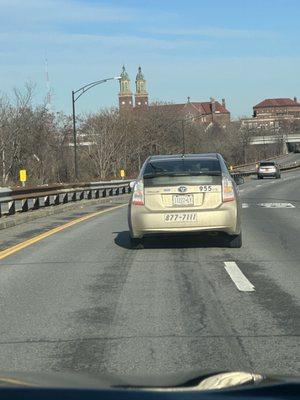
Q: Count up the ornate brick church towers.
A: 2